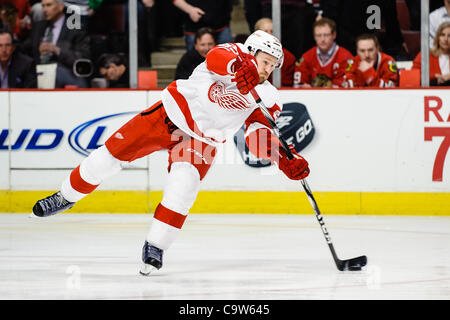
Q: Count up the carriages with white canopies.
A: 0